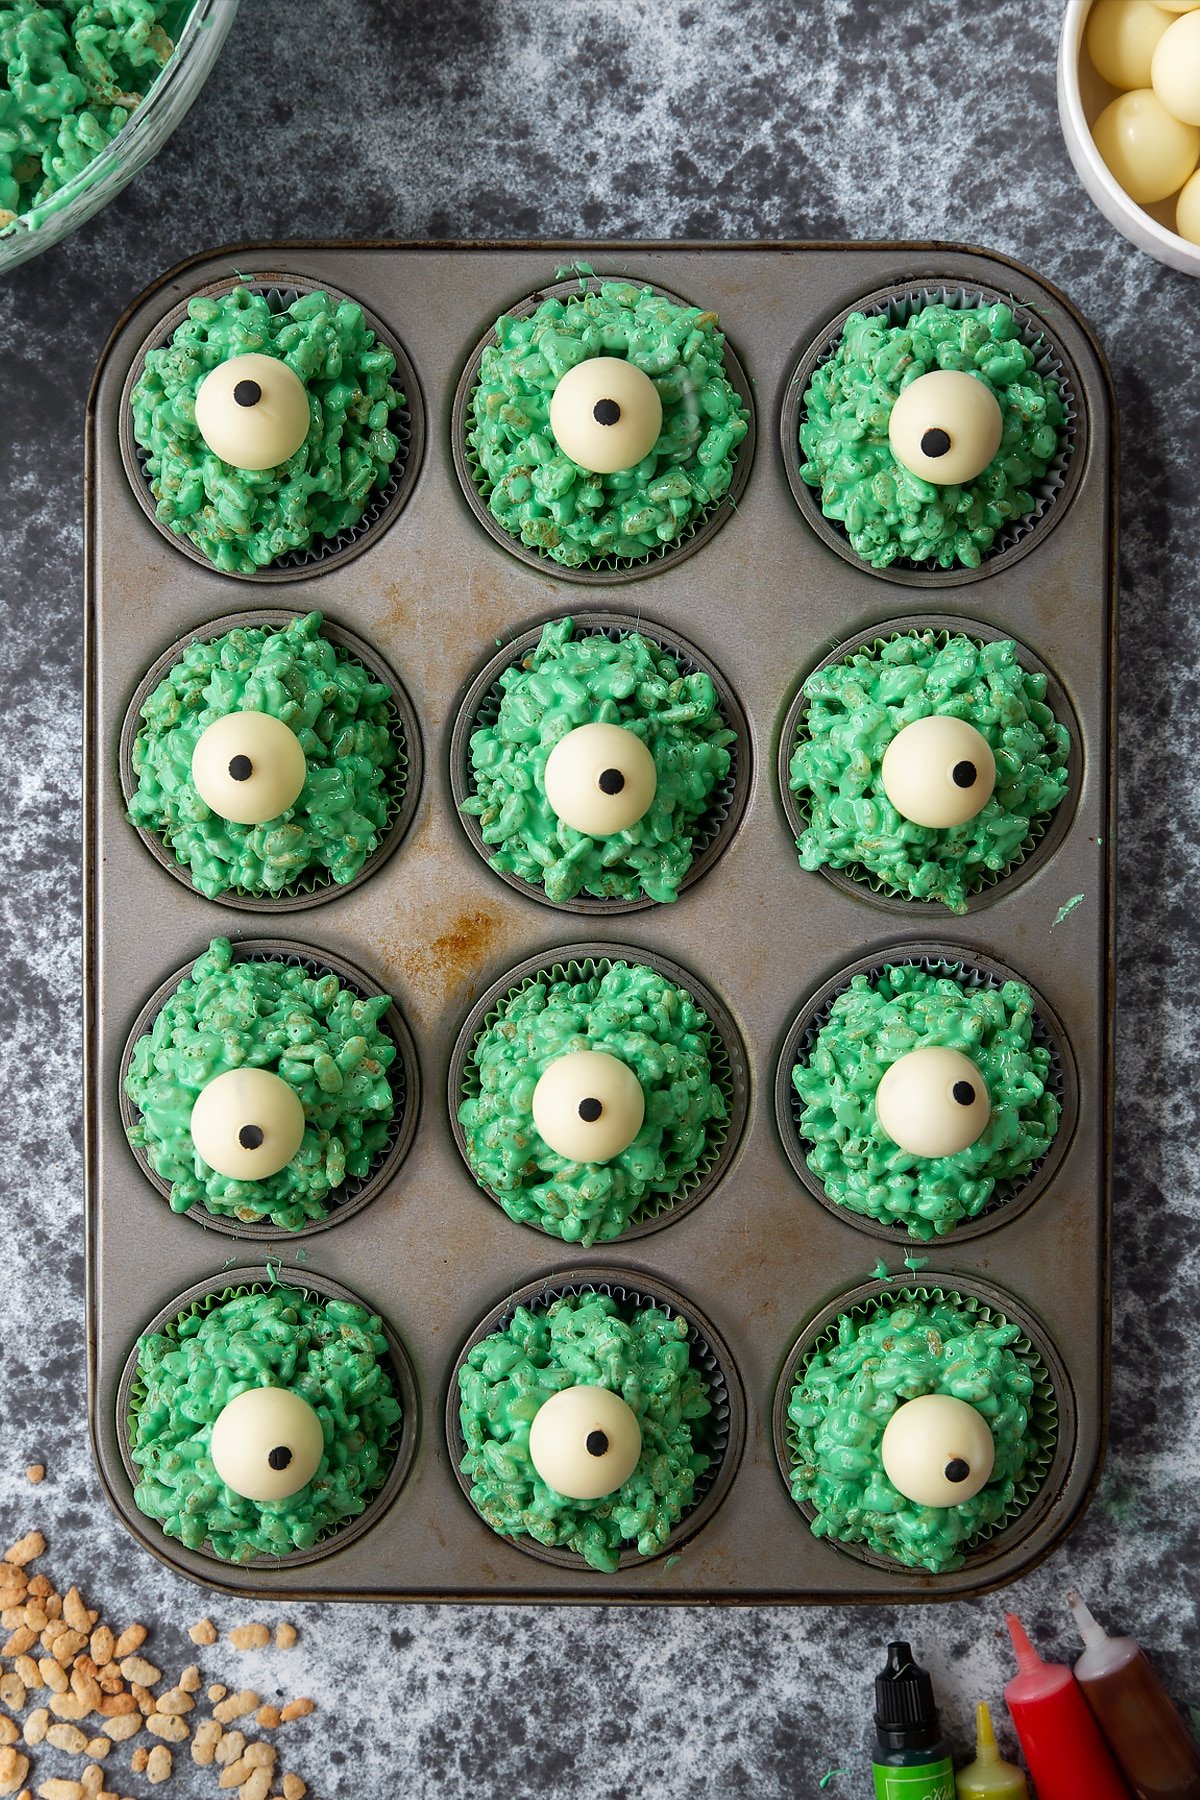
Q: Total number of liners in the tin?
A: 12